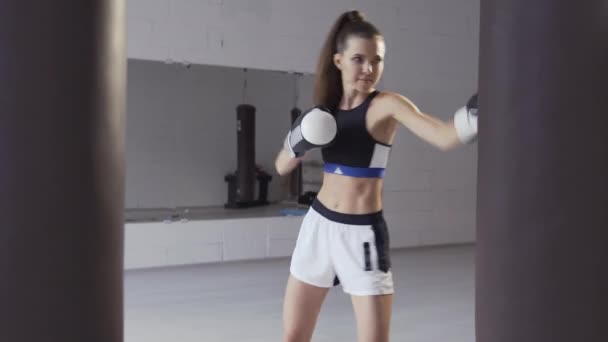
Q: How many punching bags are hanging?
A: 4